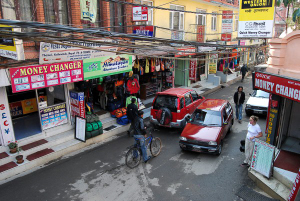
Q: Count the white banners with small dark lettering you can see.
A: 1